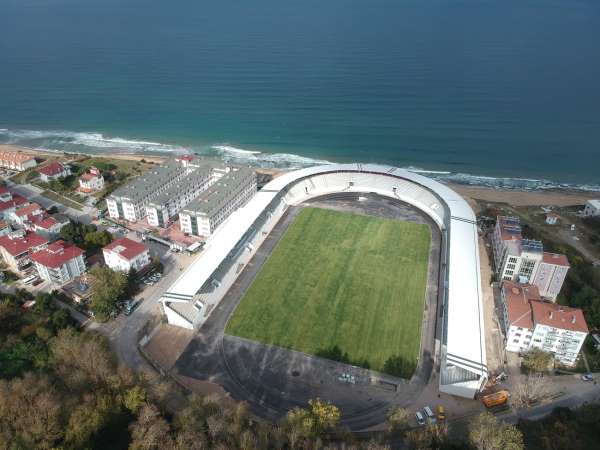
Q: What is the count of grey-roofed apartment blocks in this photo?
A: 3